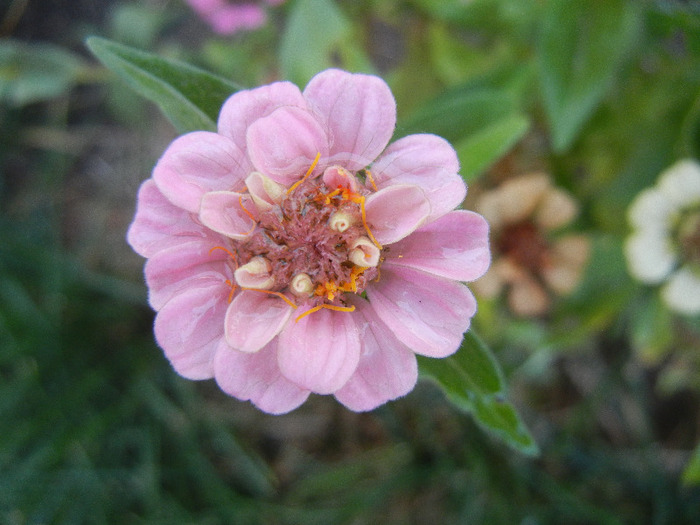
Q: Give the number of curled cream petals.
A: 5